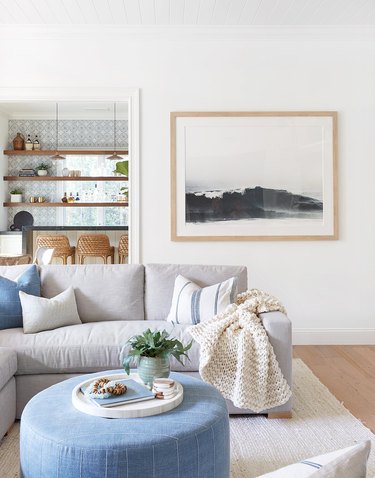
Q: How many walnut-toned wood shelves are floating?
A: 3